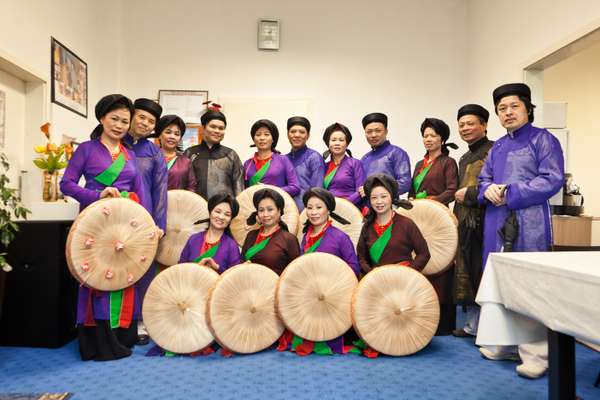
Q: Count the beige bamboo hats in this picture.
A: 9